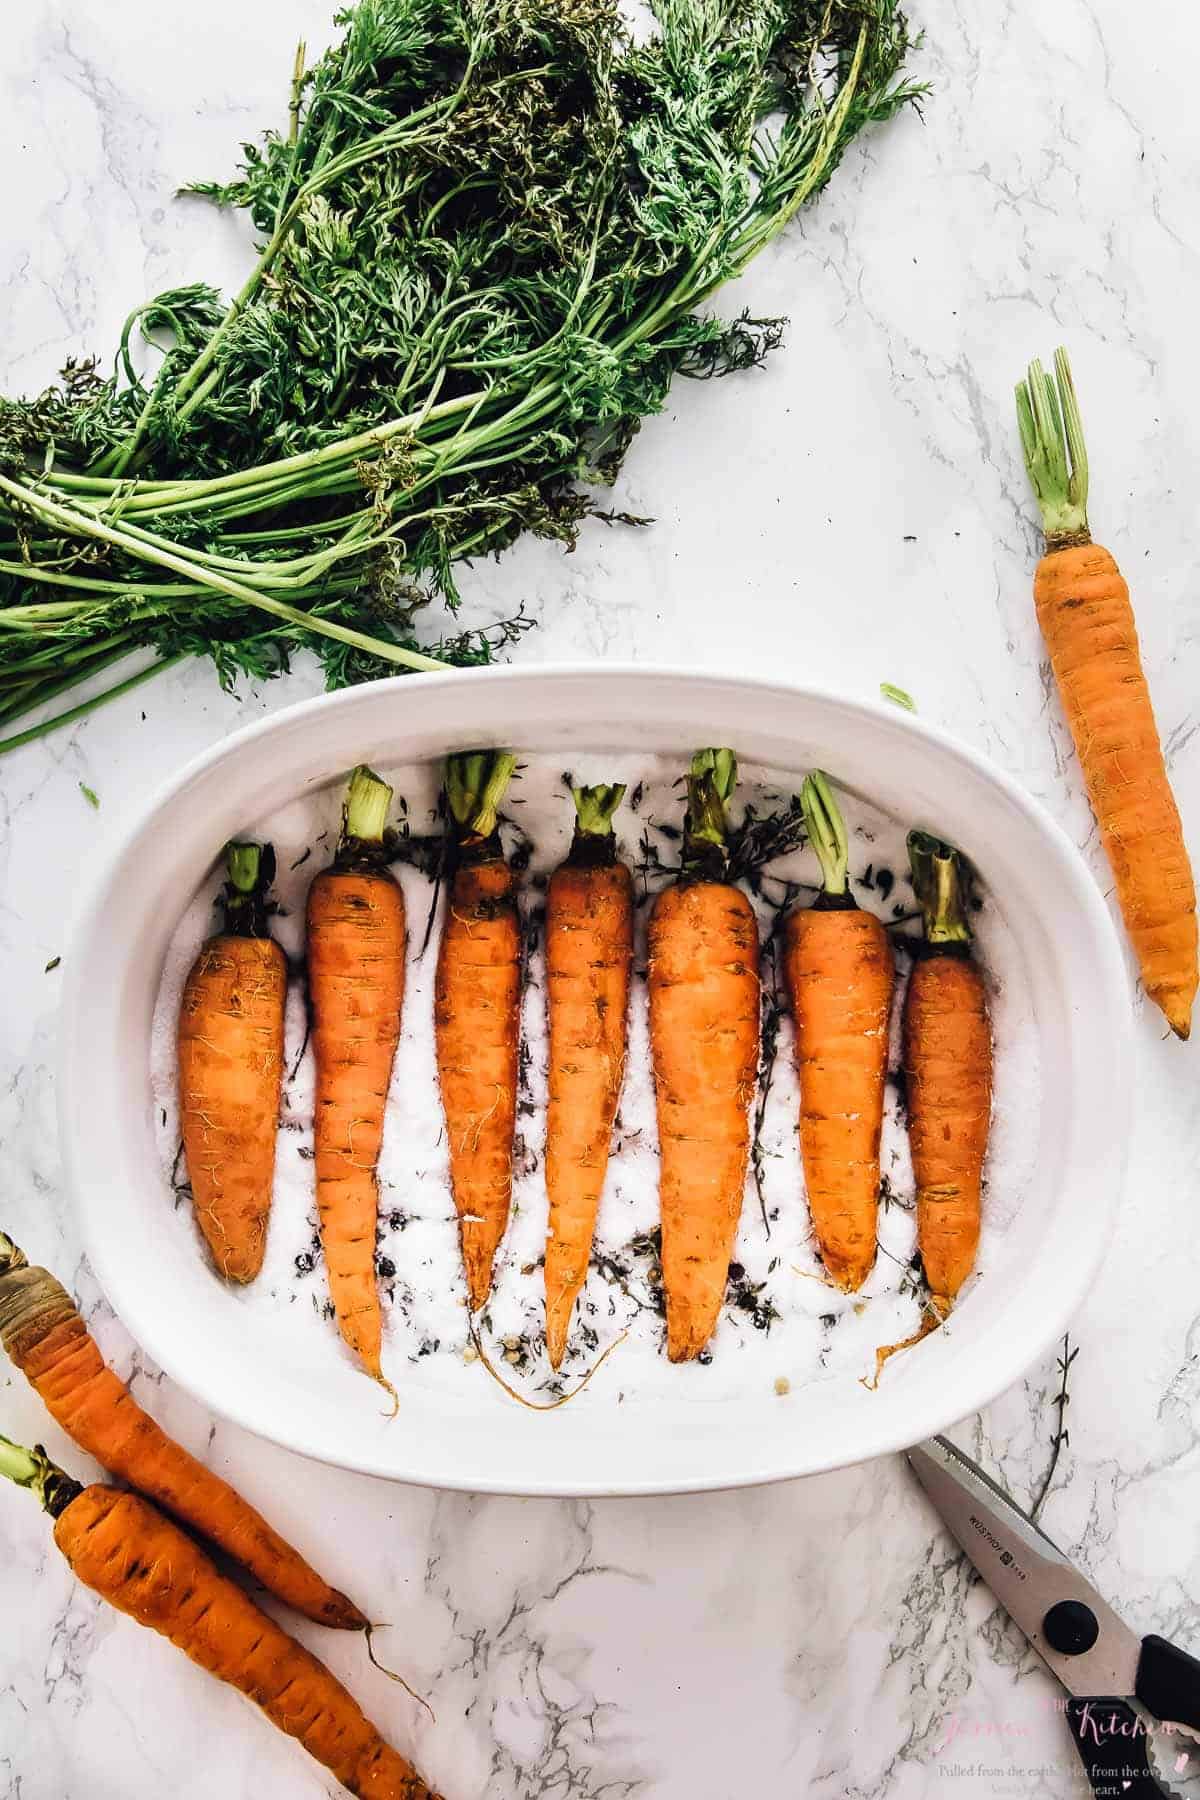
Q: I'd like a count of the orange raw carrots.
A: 10